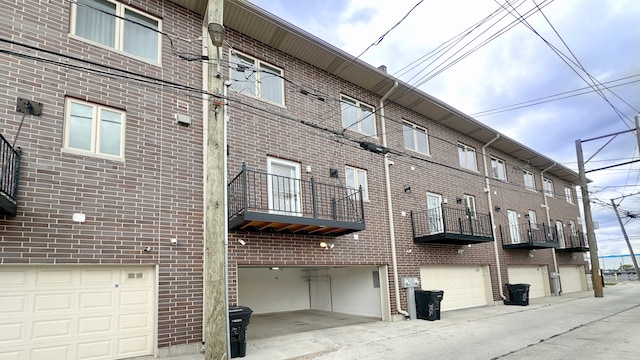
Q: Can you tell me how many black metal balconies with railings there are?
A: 5